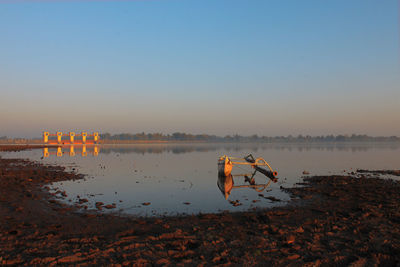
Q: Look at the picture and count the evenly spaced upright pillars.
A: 5